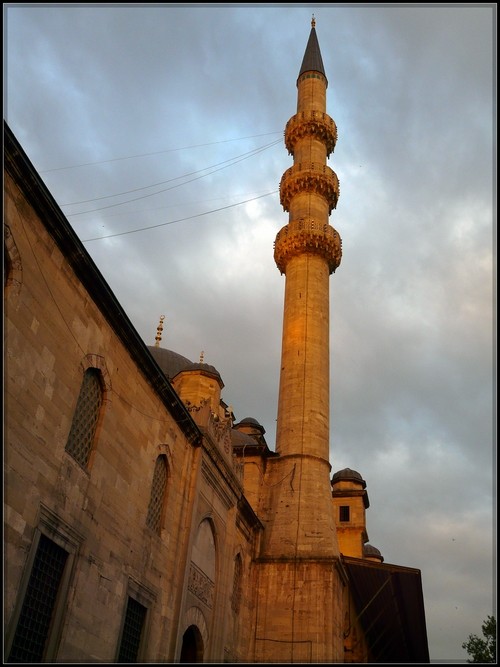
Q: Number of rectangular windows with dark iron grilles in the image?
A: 2